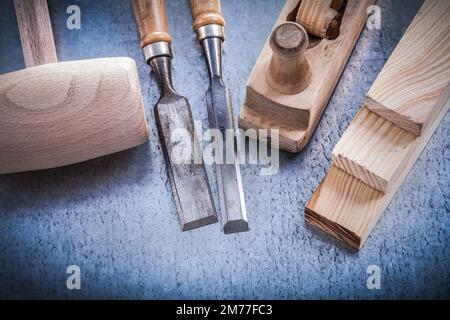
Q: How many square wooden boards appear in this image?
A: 3